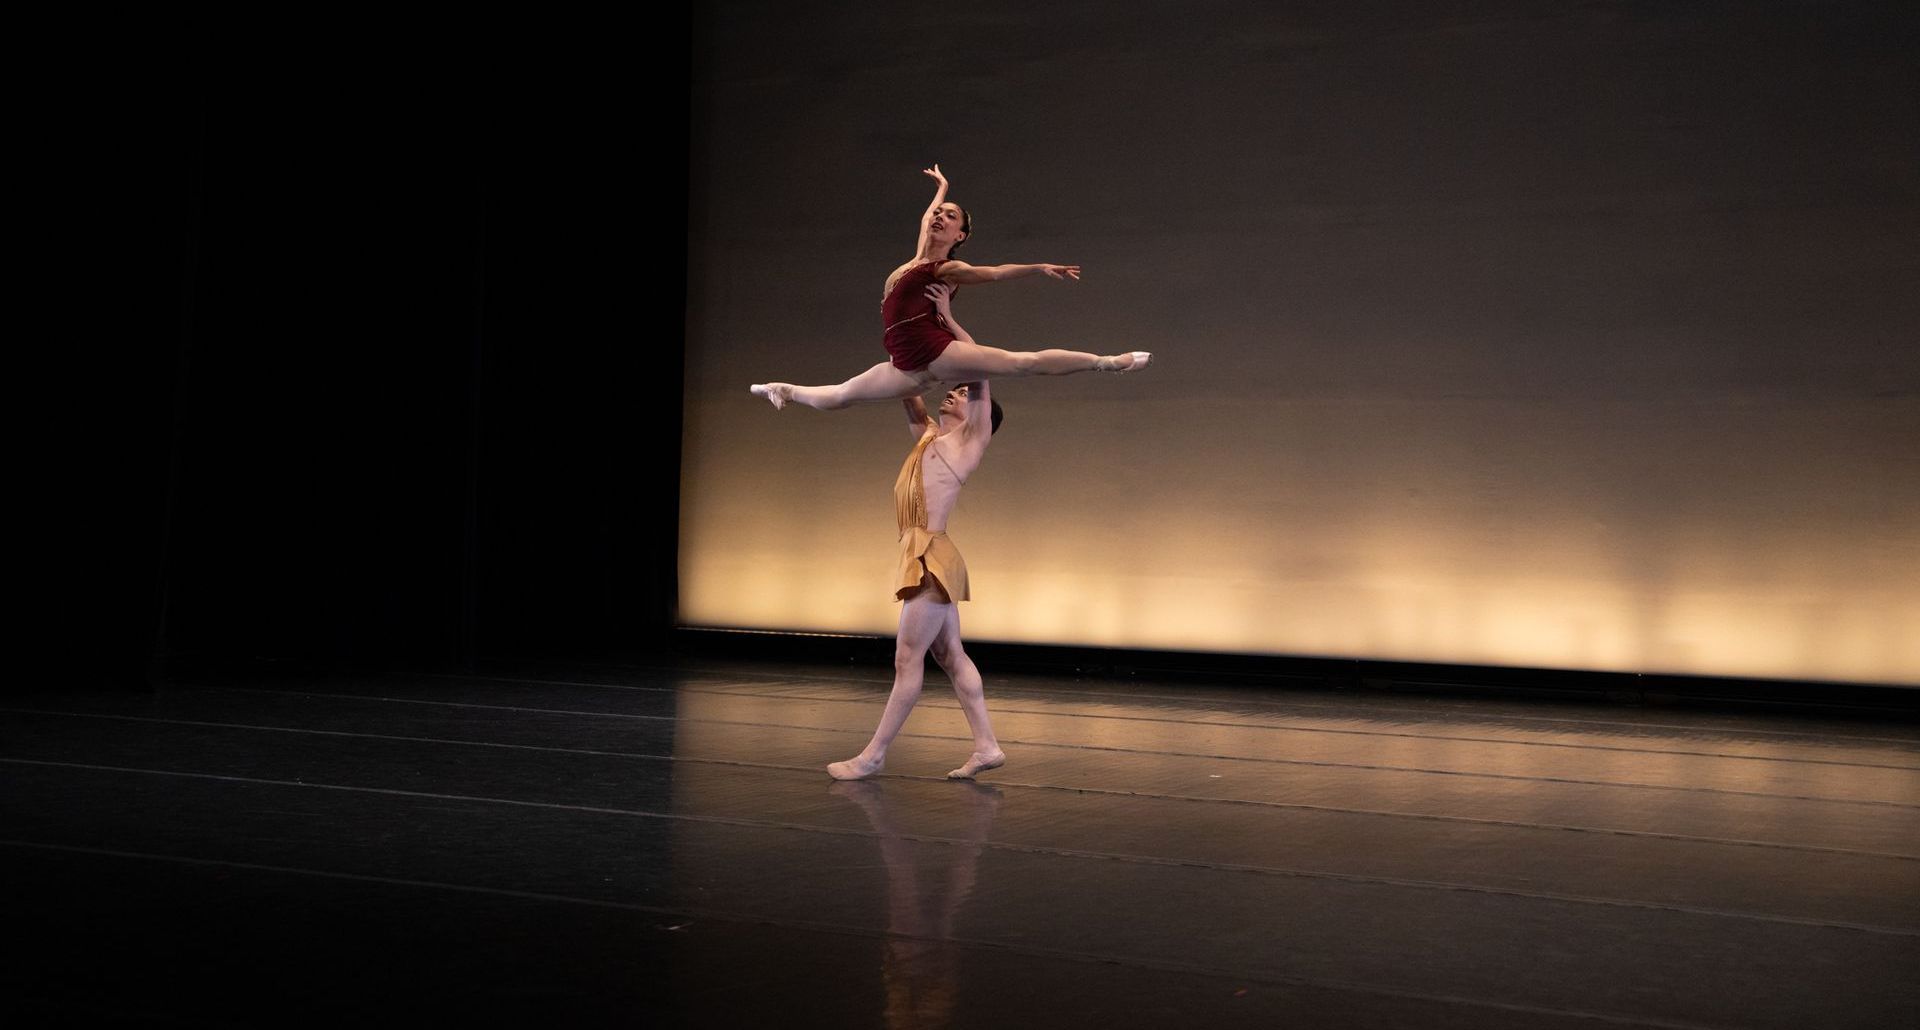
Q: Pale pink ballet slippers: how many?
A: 4